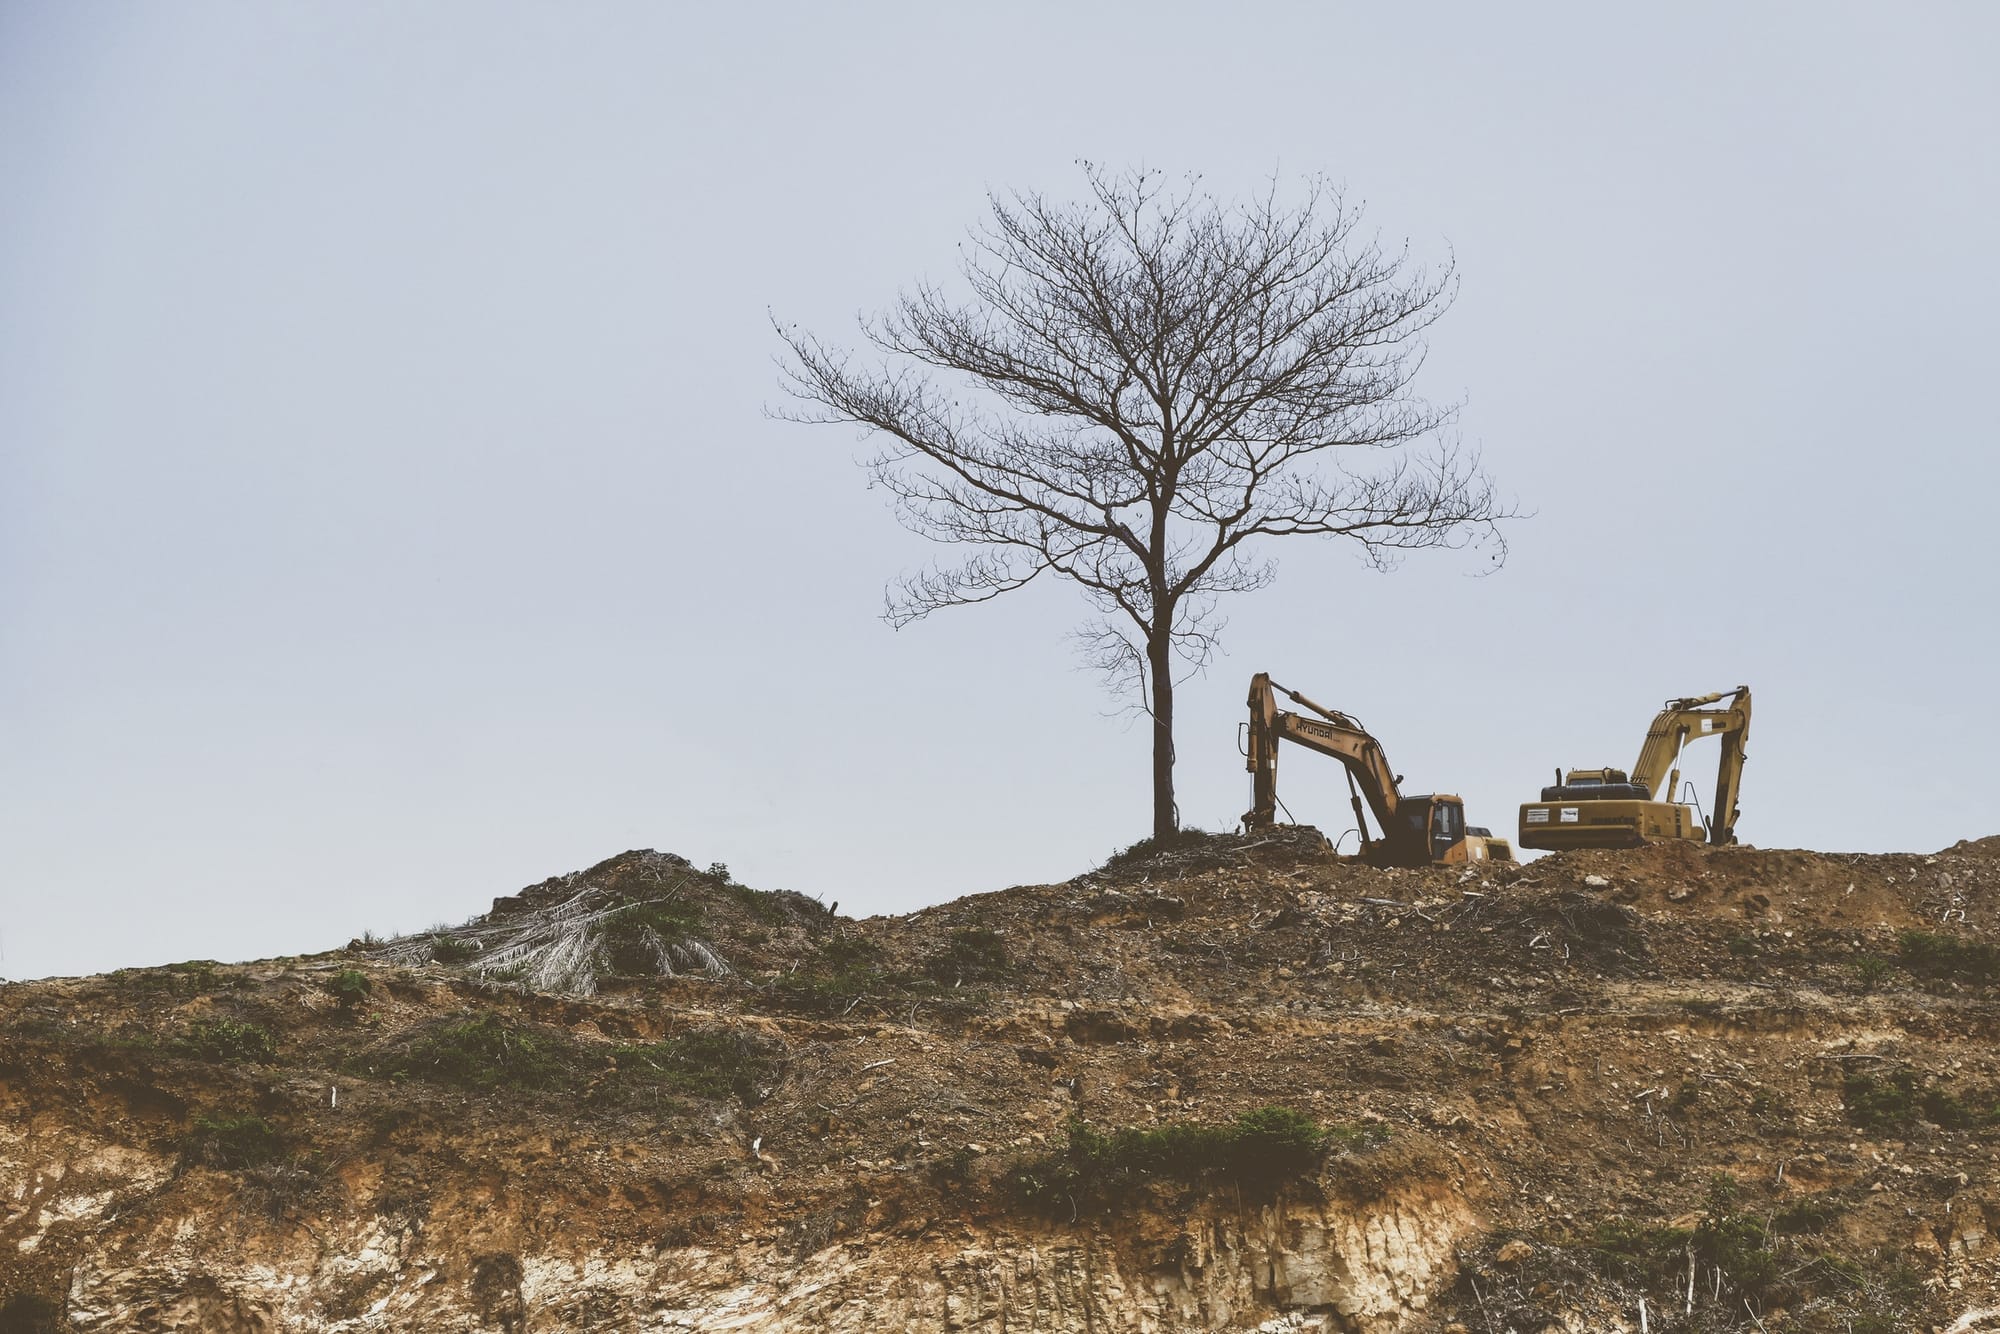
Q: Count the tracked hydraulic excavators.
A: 2